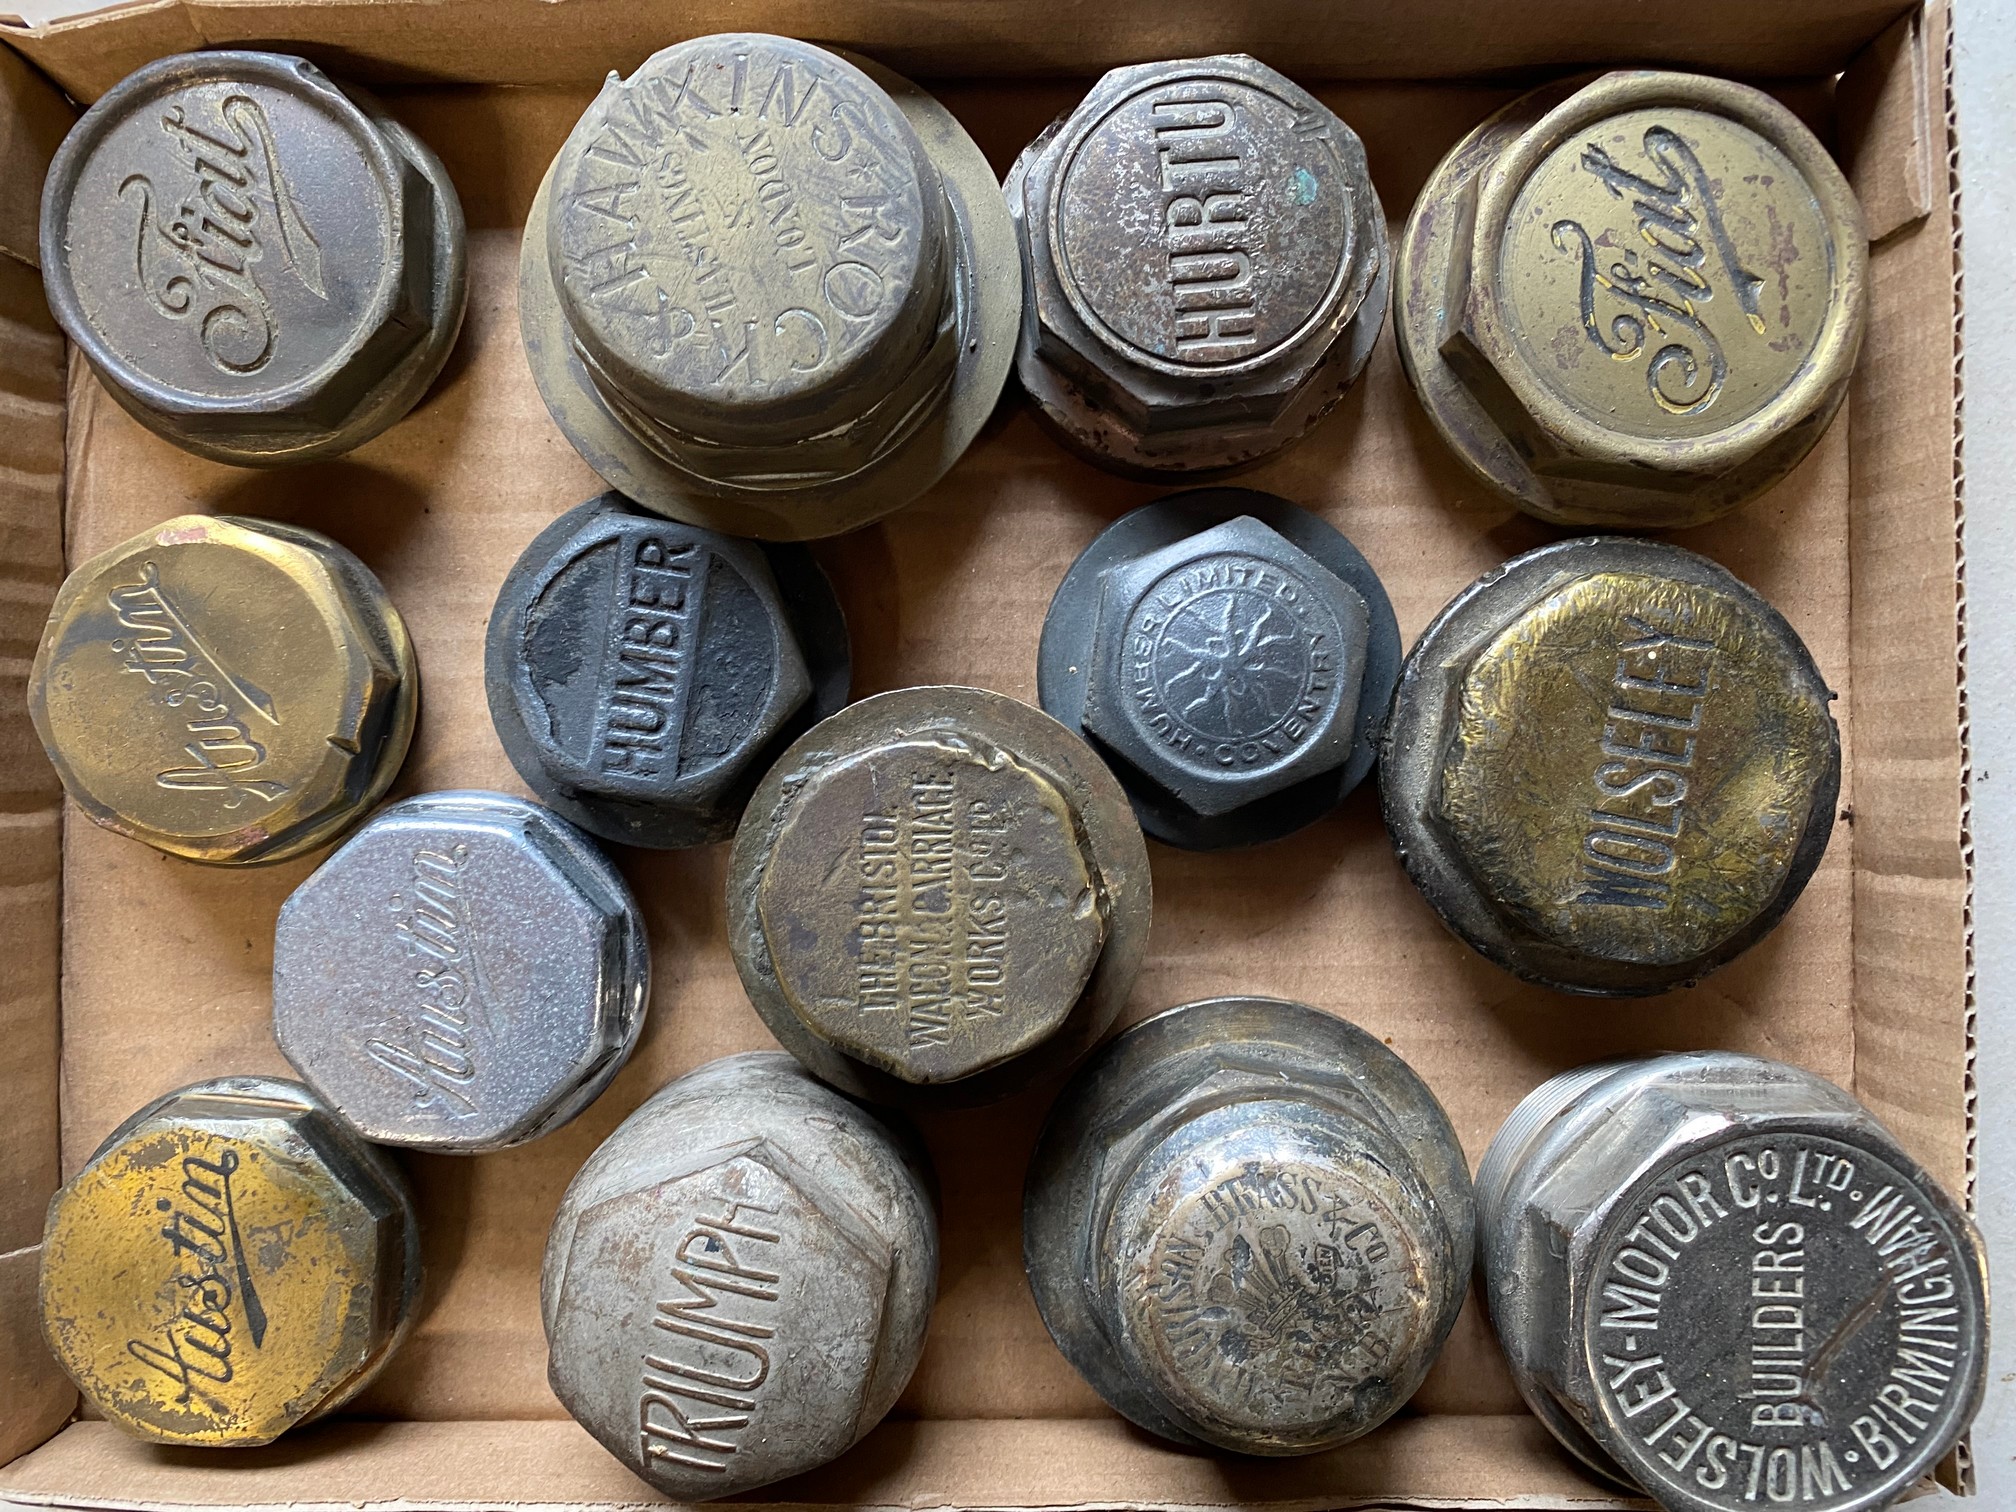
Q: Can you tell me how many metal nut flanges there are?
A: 14